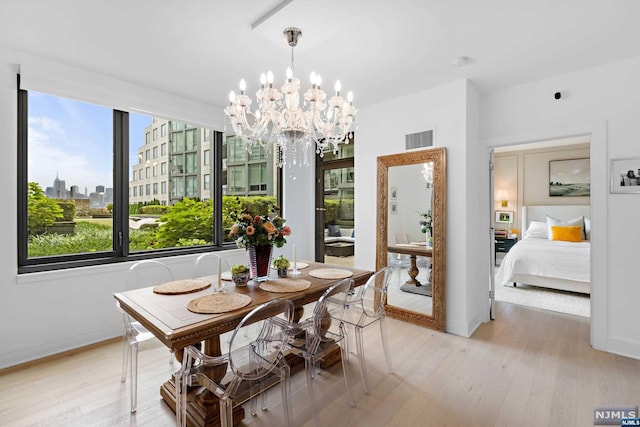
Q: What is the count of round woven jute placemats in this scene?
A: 6